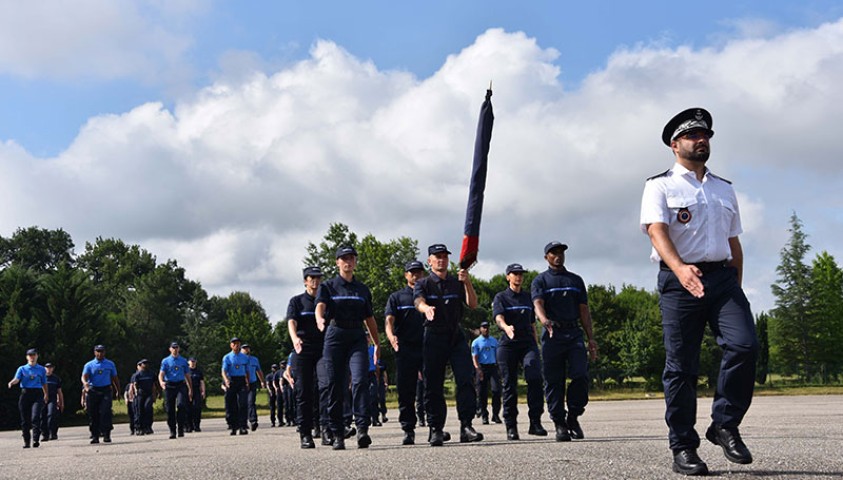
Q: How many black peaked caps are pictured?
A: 1